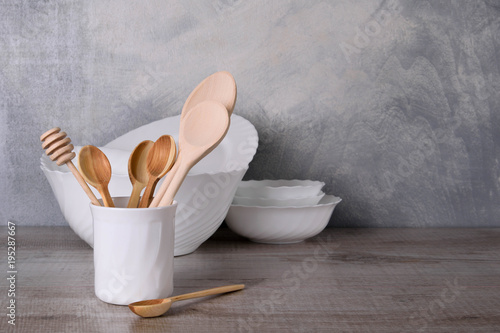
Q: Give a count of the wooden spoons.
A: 6